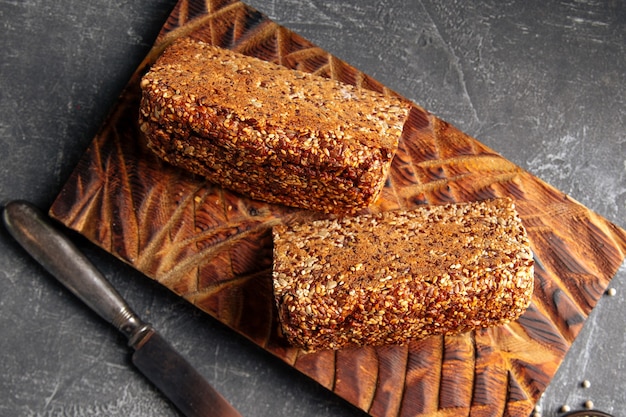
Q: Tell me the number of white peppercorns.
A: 6